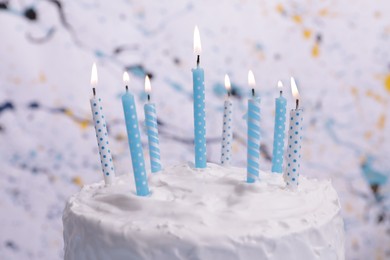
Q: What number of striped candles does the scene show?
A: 2